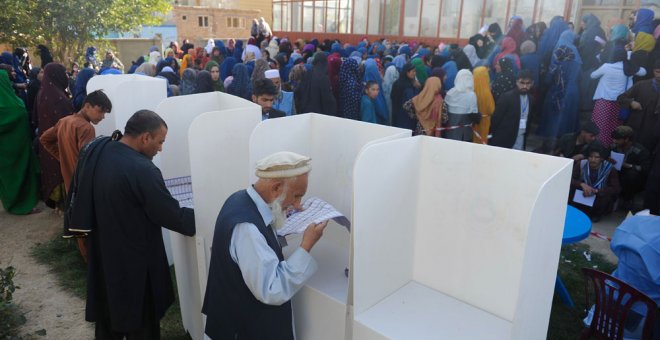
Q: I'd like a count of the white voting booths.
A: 4